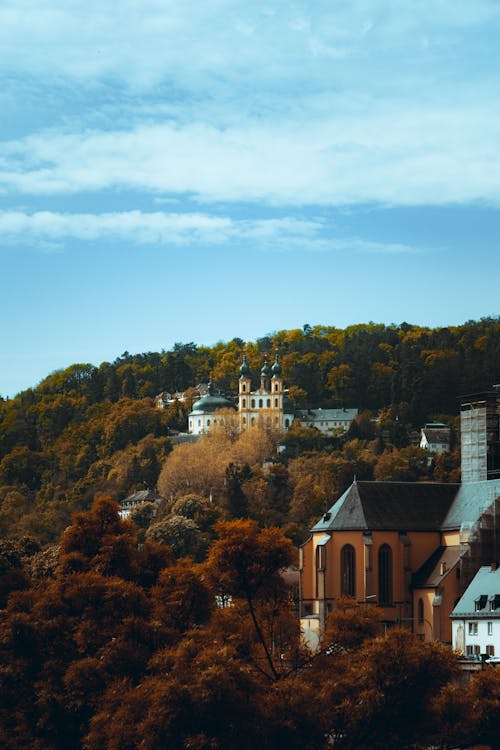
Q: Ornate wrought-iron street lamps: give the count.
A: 0